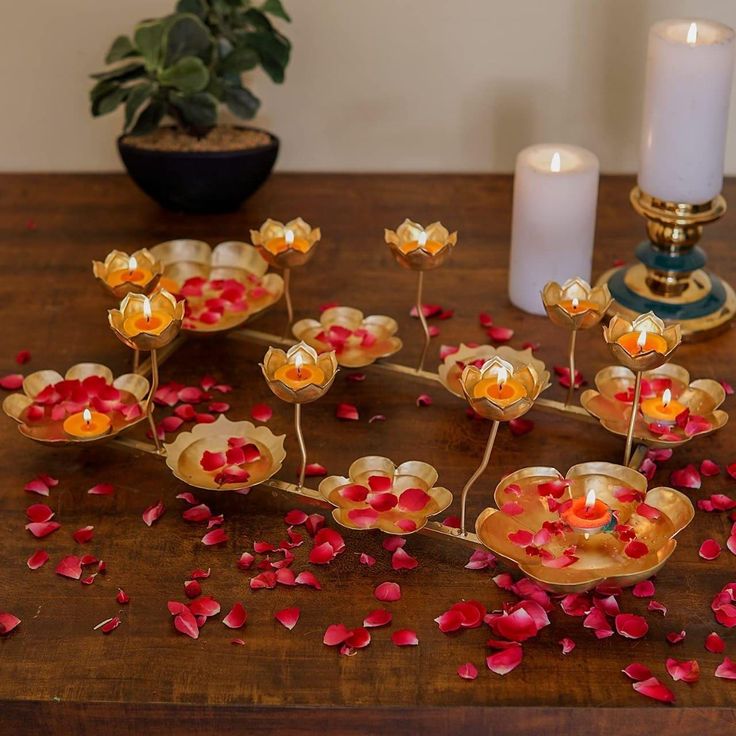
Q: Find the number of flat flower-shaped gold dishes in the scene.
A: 8